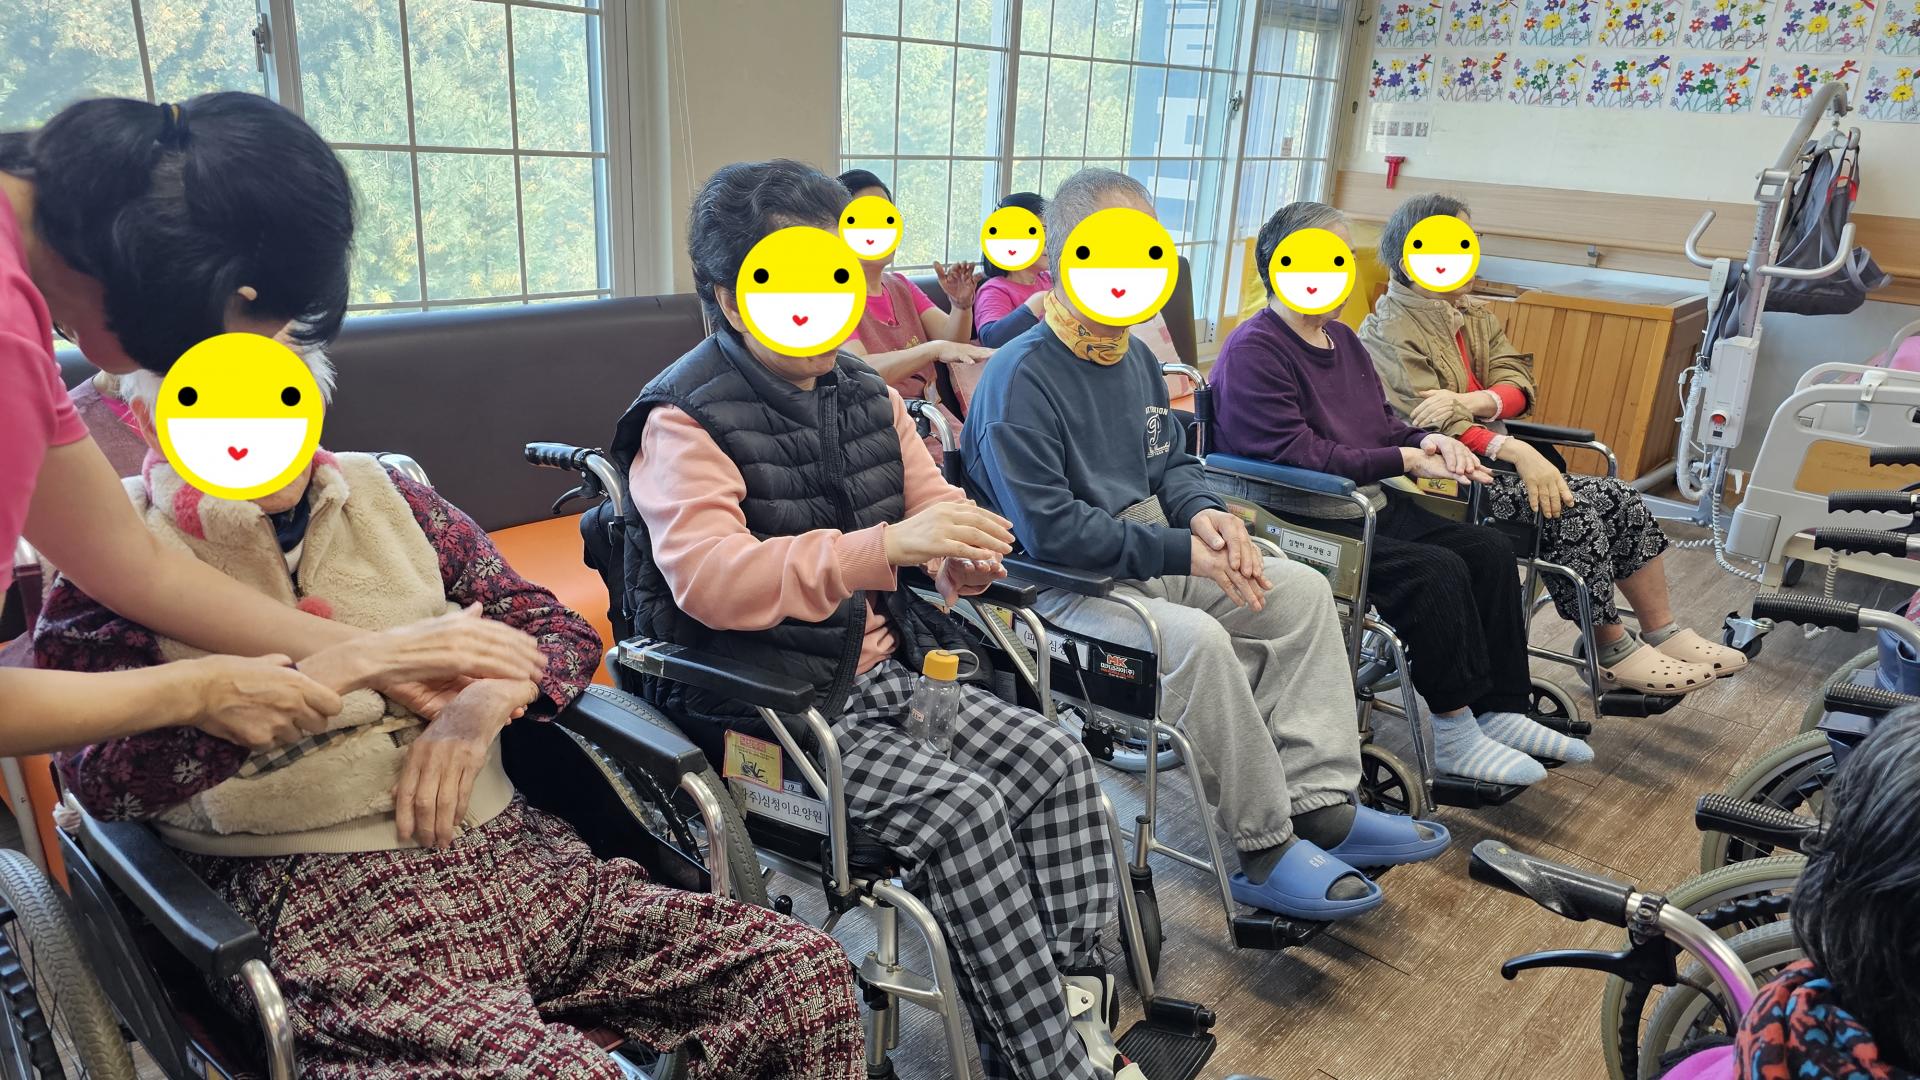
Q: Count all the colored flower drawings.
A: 14